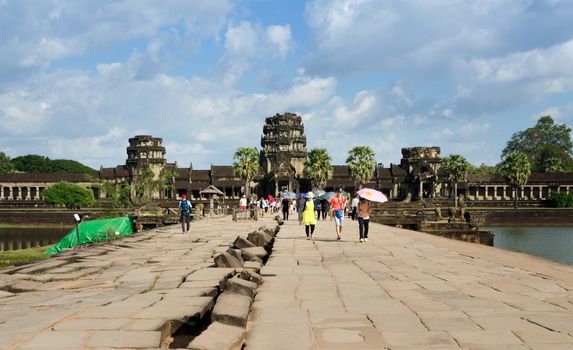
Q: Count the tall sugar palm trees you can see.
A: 5